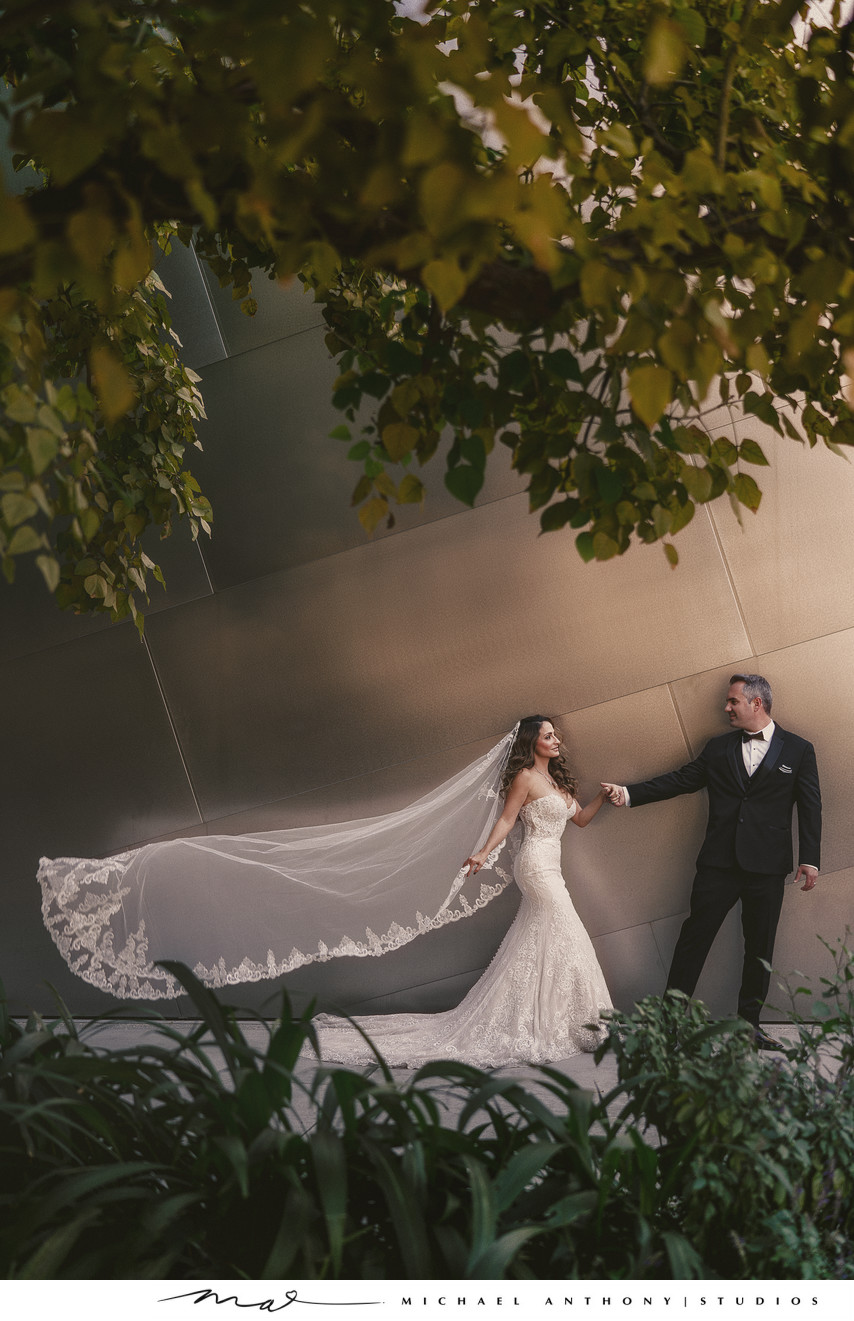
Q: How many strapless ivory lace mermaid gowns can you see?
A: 1